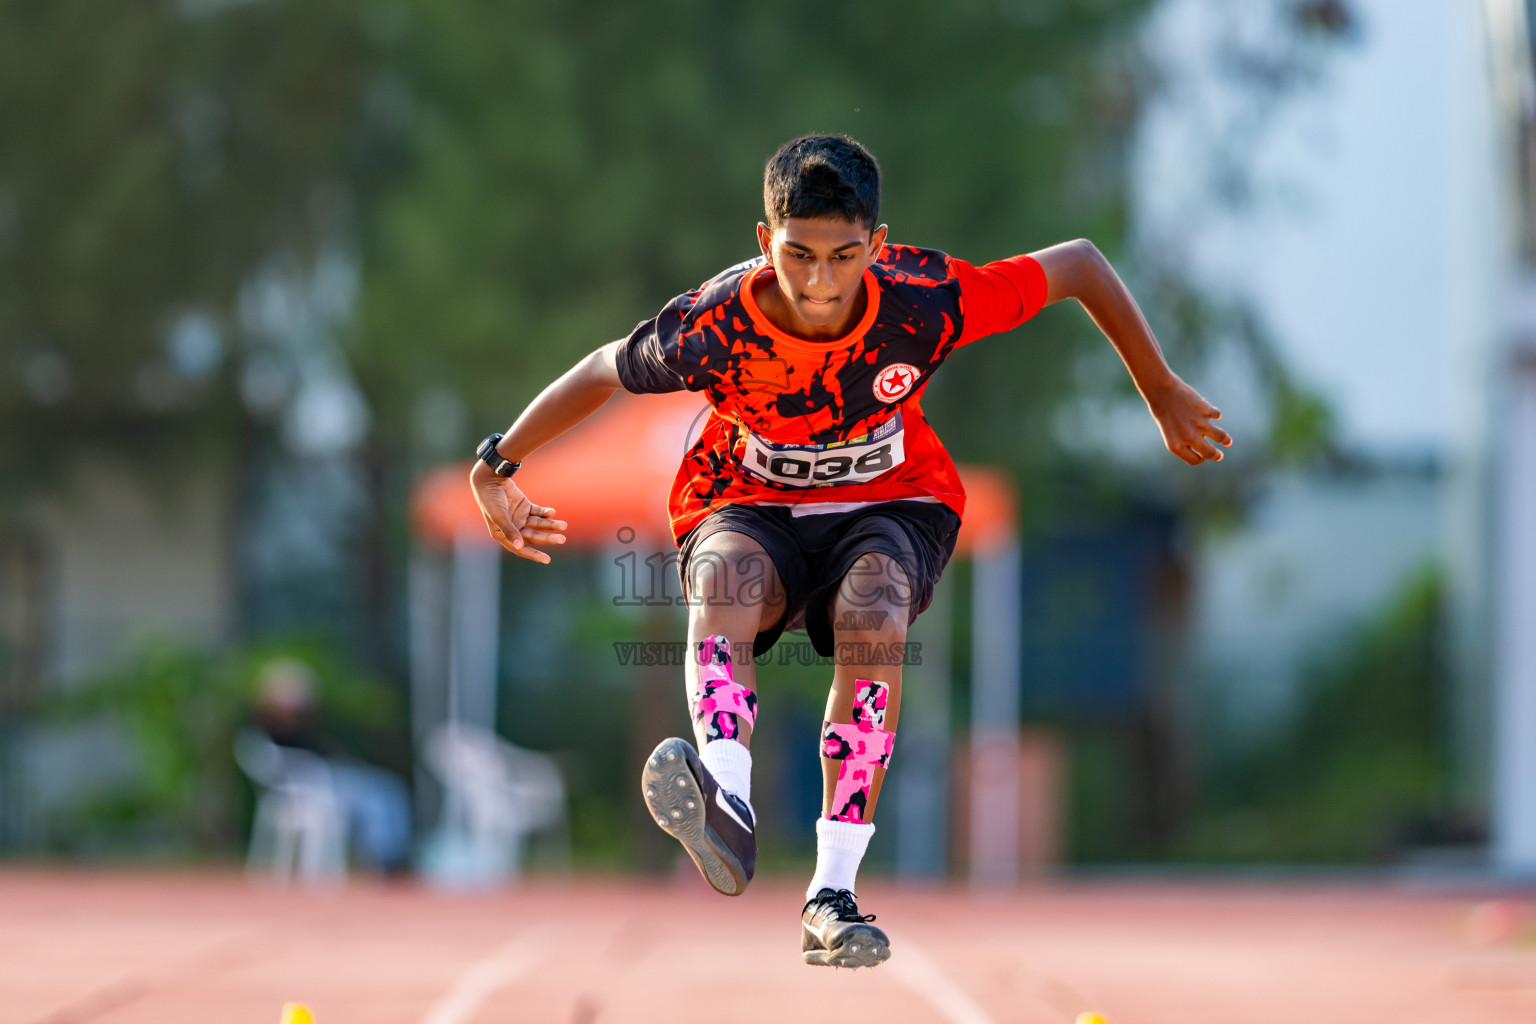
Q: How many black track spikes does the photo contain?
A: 2